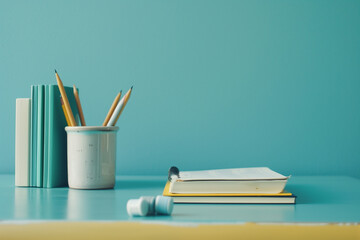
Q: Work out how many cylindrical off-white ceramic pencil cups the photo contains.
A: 1